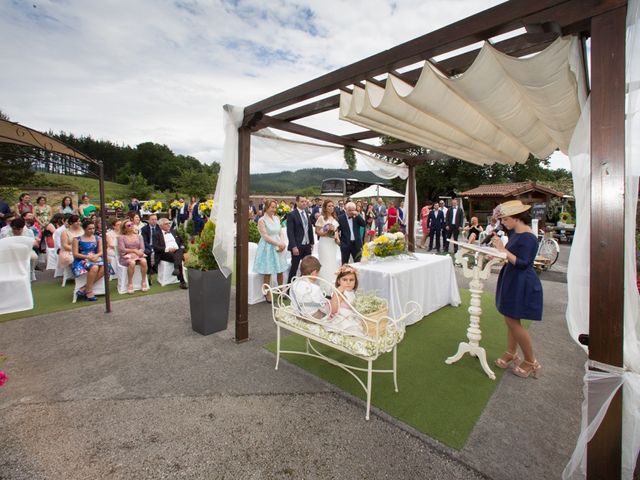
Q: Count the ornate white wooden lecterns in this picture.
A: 1